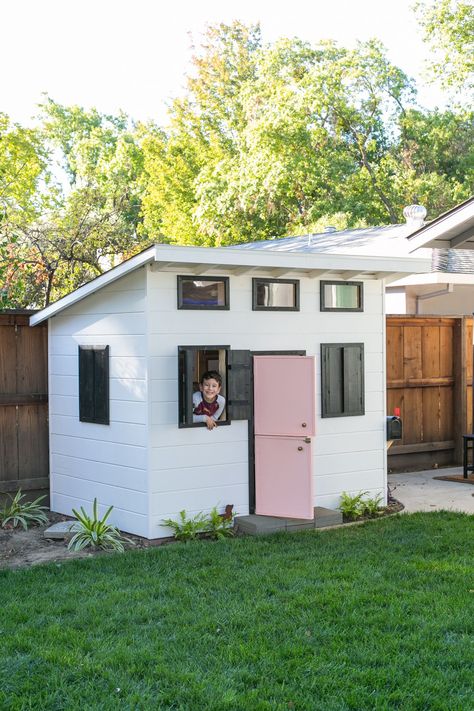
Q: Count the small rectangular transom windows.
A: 3